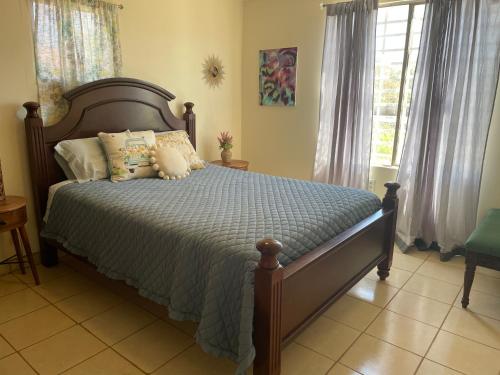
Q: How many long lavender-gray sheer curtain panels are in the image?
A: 2